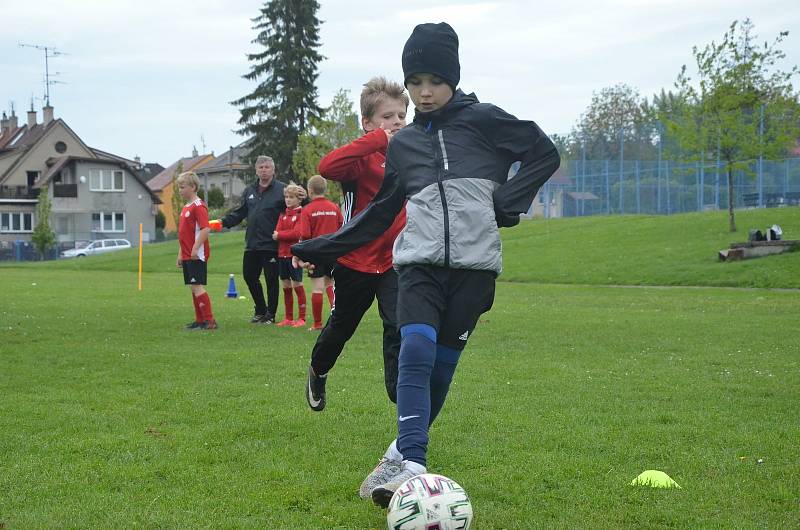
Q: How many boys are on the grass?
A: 5